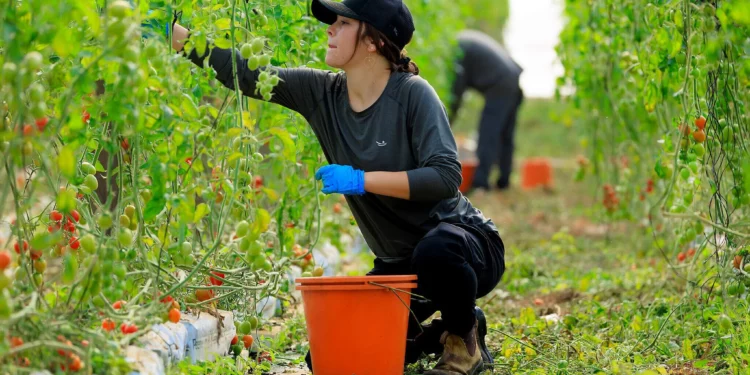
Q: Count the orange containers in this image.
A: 3